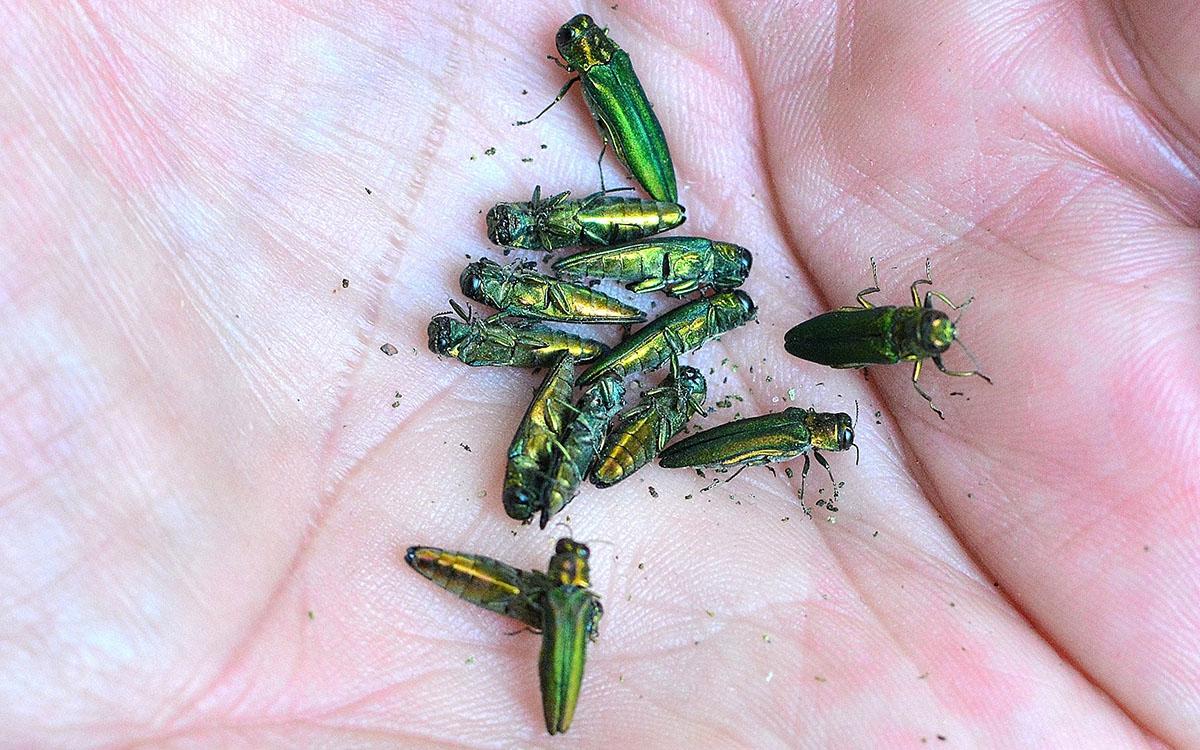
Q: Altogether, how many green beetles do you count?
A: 13